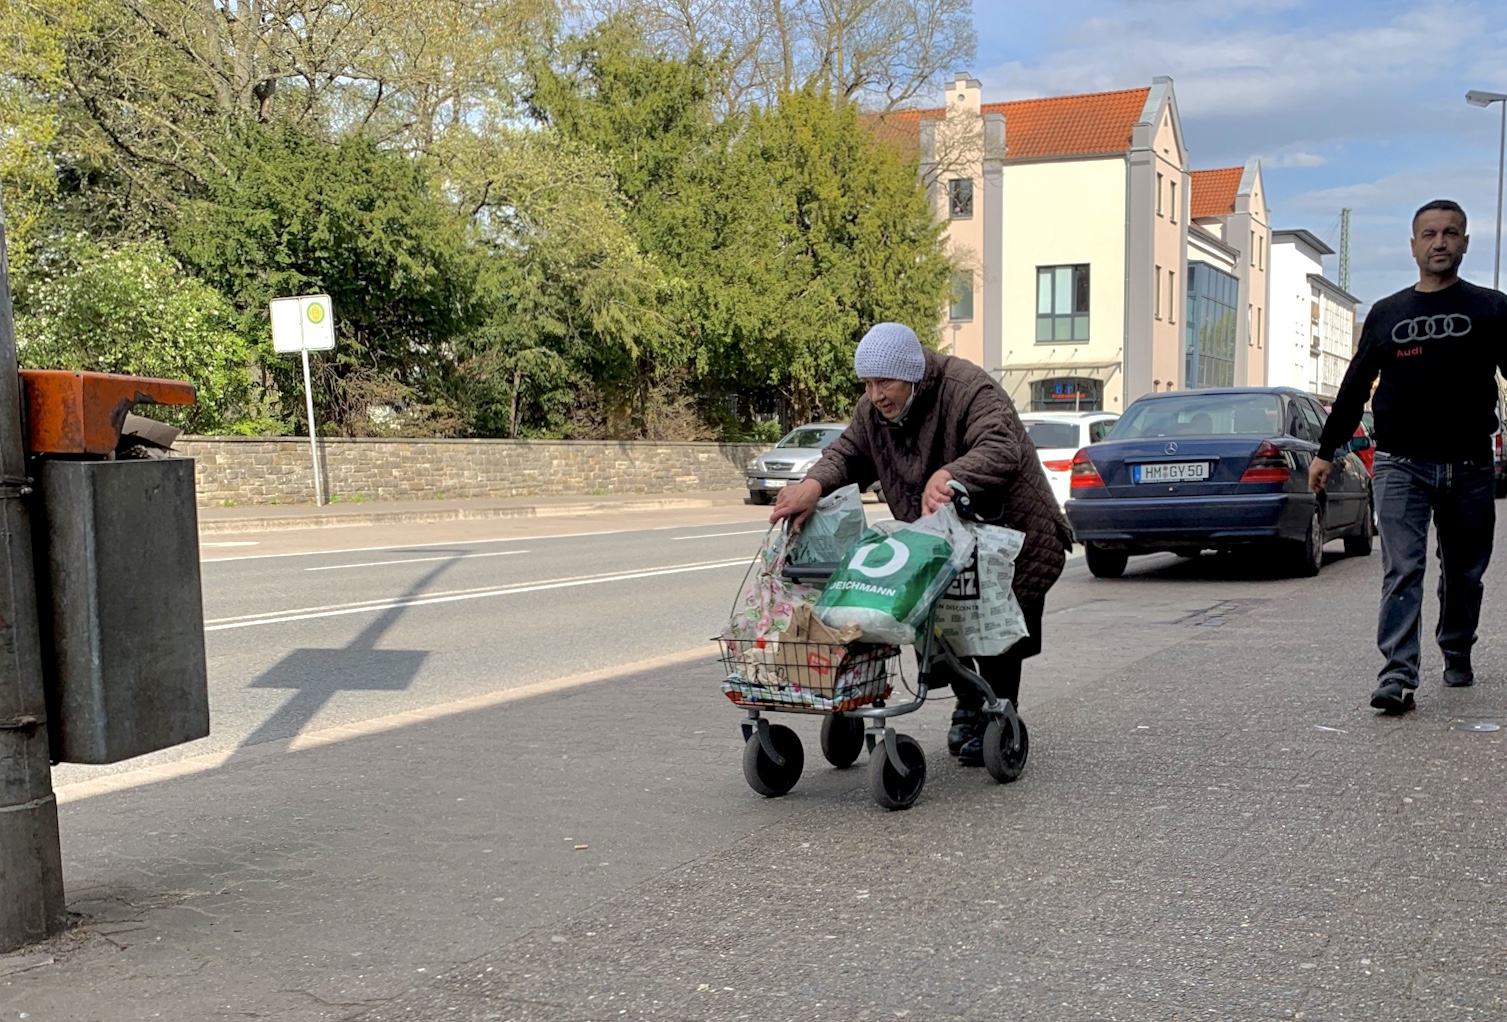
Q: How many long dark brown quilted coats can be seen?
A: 1